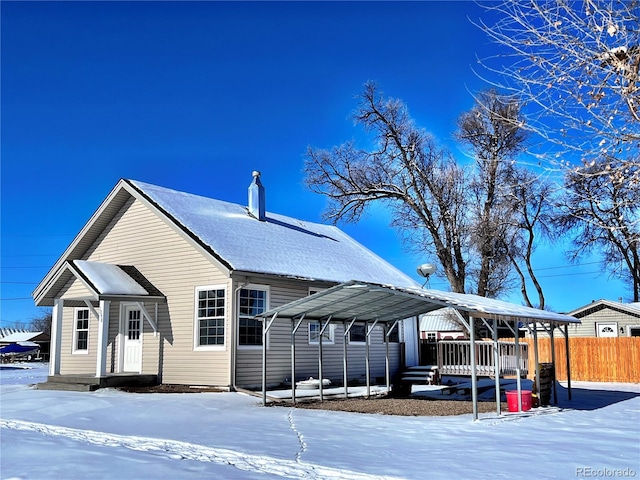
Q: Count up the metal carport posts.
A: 12